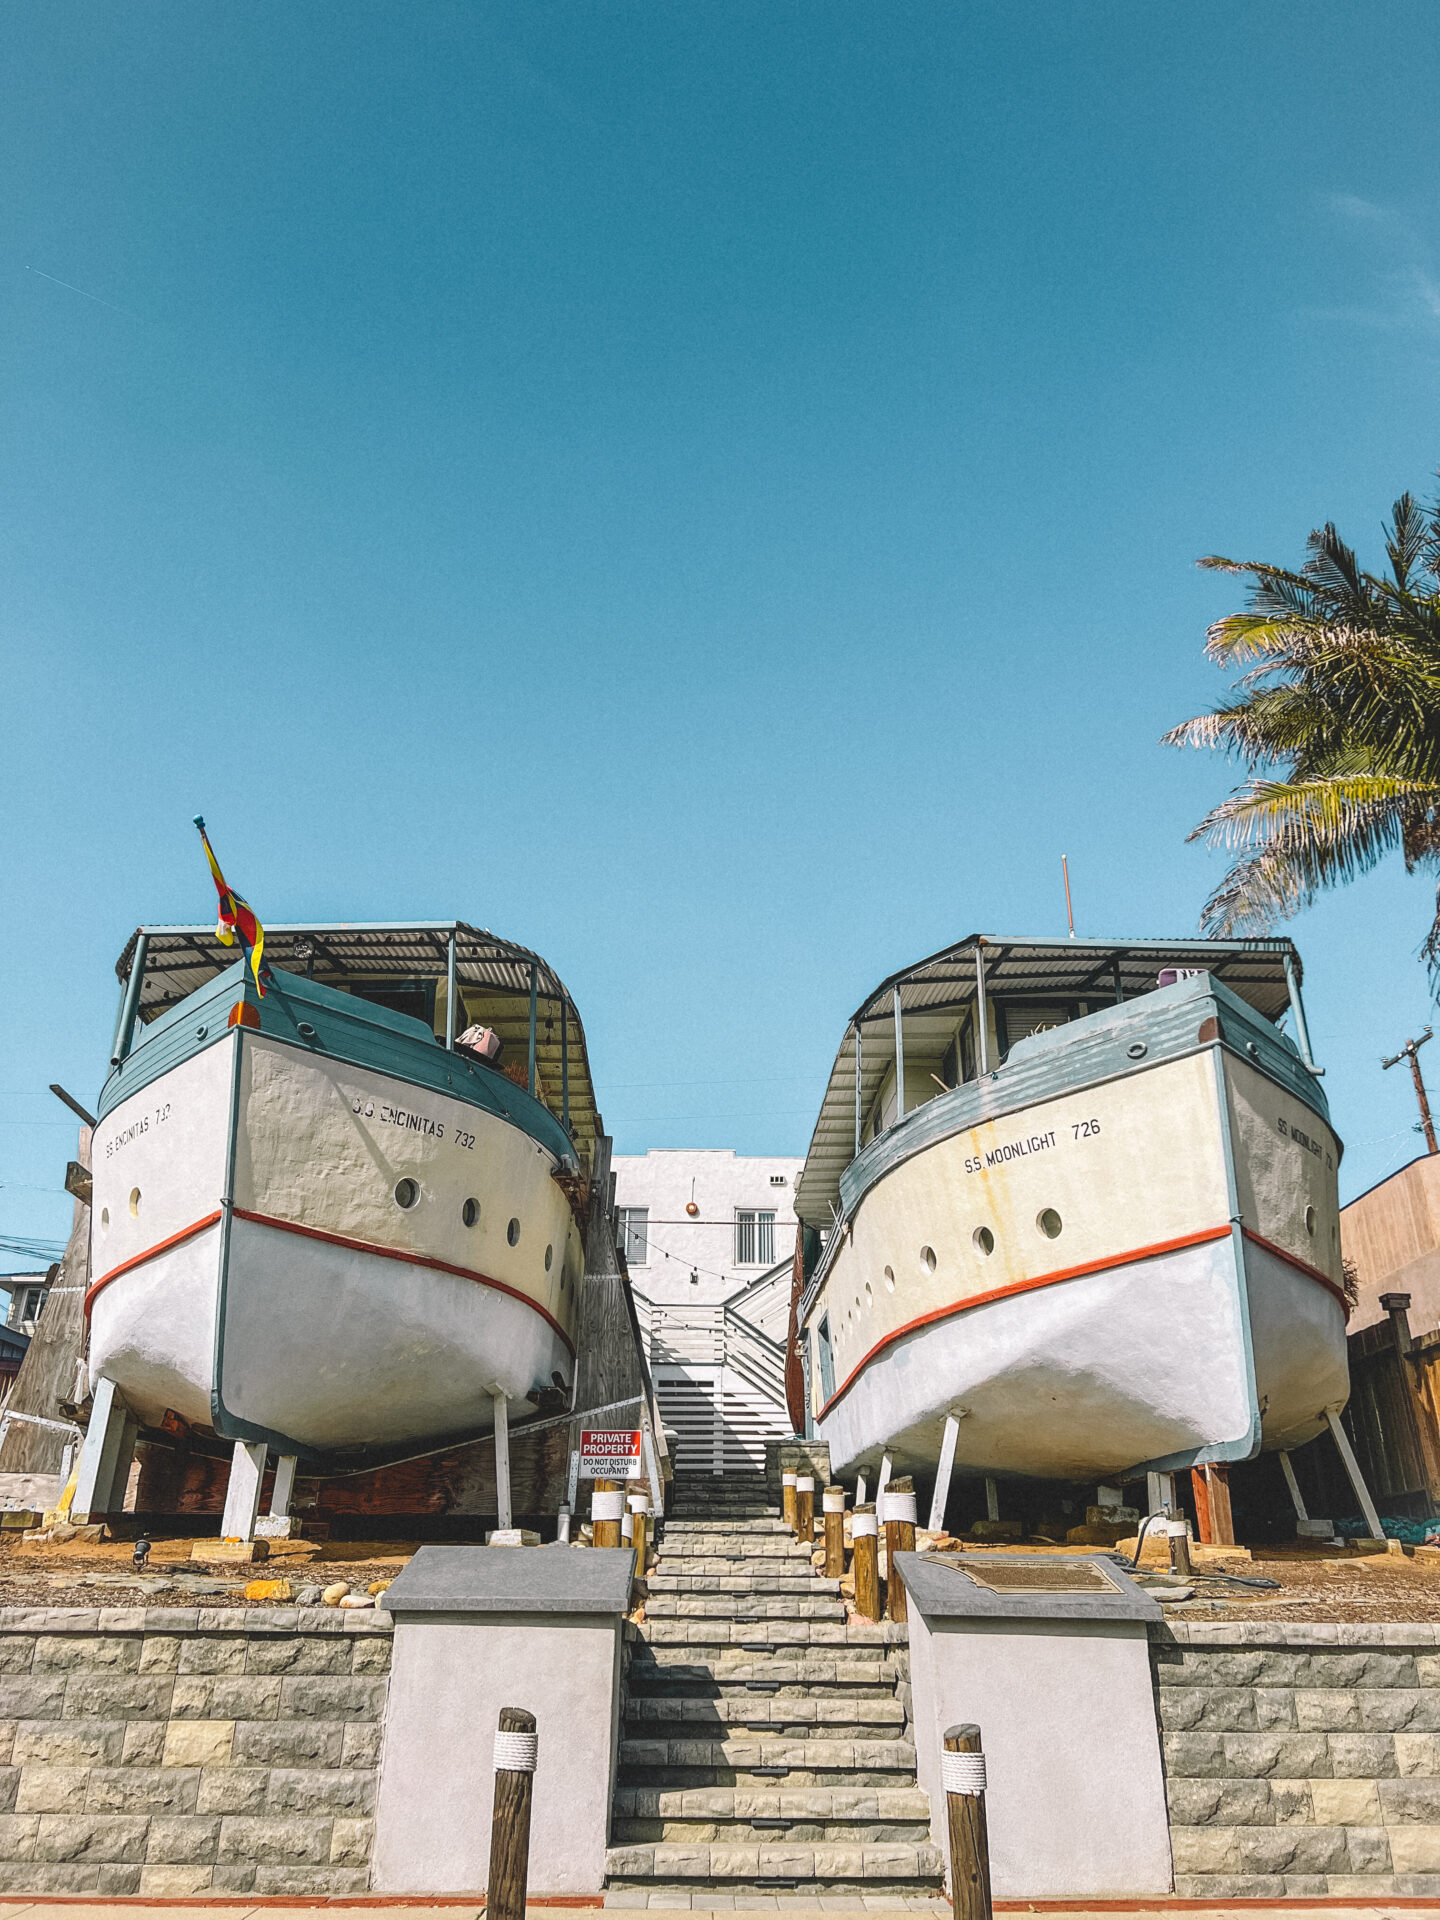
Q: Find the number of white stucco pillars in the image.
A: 2